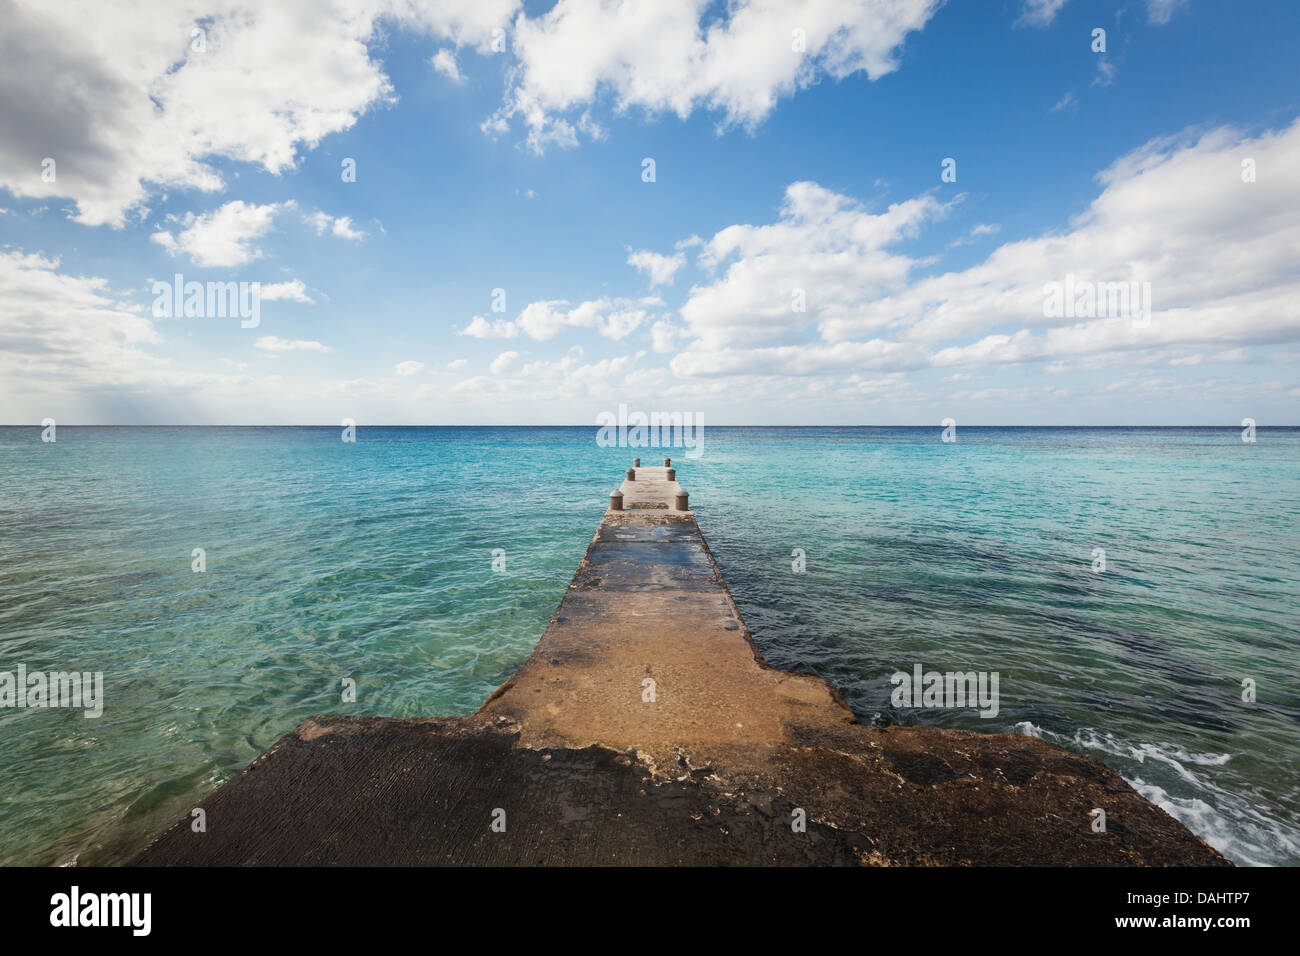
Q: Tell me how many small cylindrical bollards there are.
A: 6